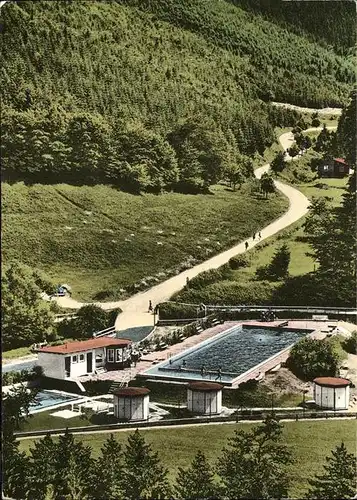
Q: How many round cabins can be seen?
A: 3